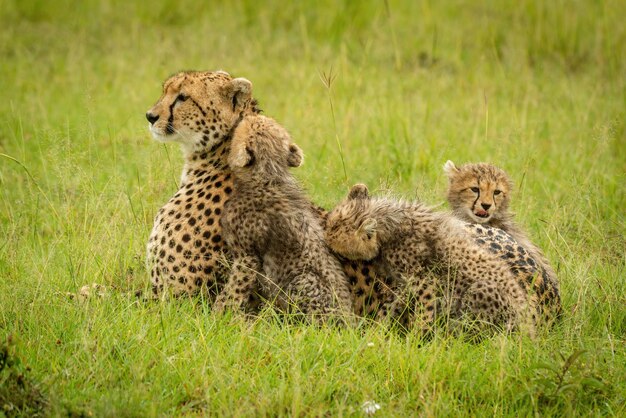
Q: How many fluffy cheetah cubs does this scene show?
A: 3